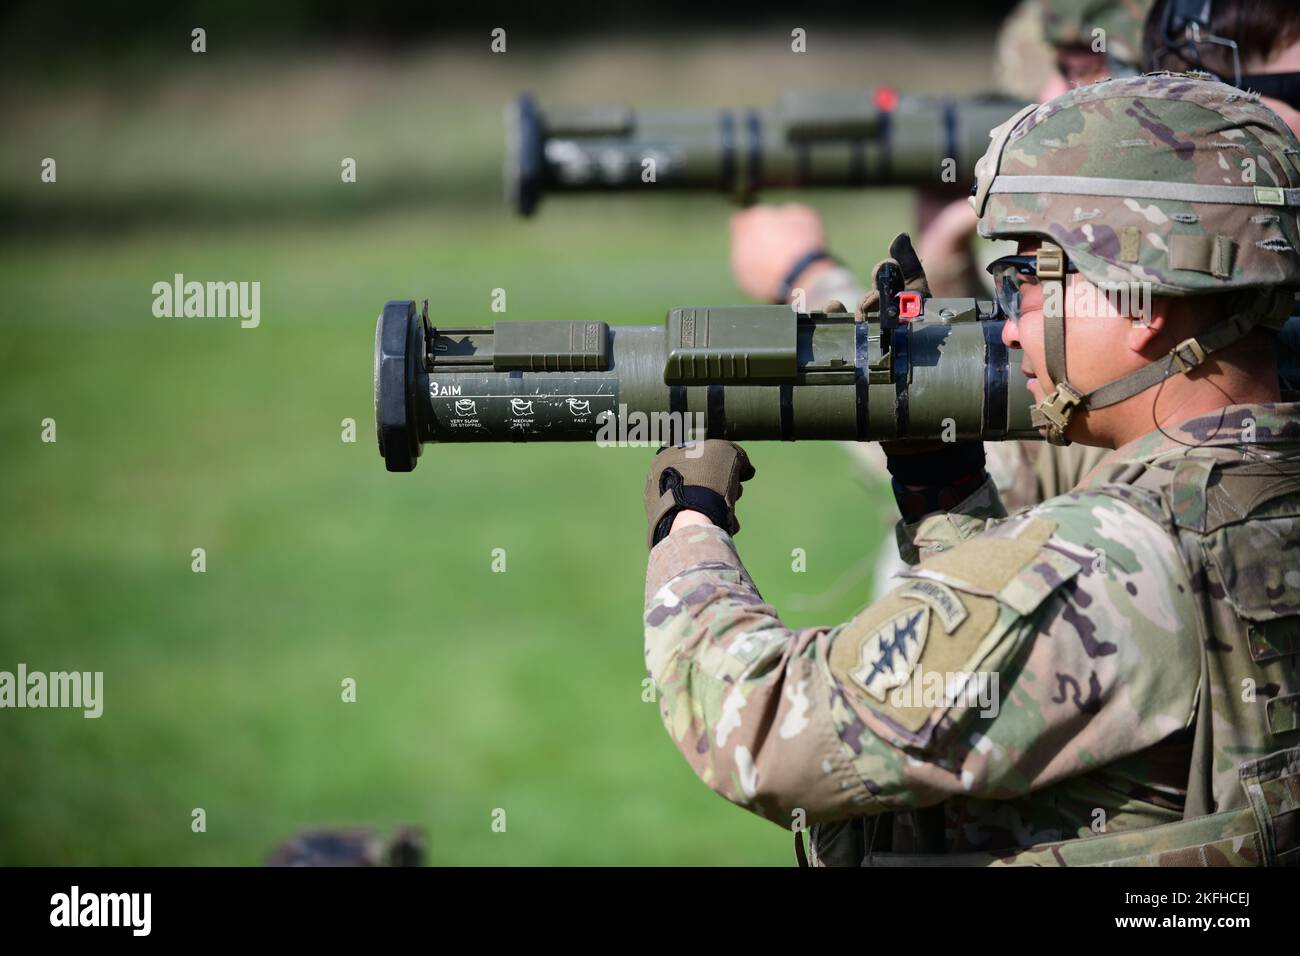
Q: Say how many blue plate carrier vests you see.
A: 0